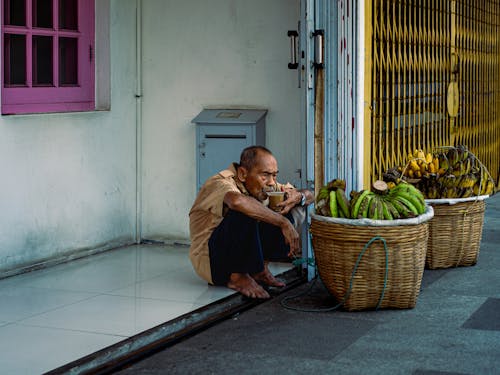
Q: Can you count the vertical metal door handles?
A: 2